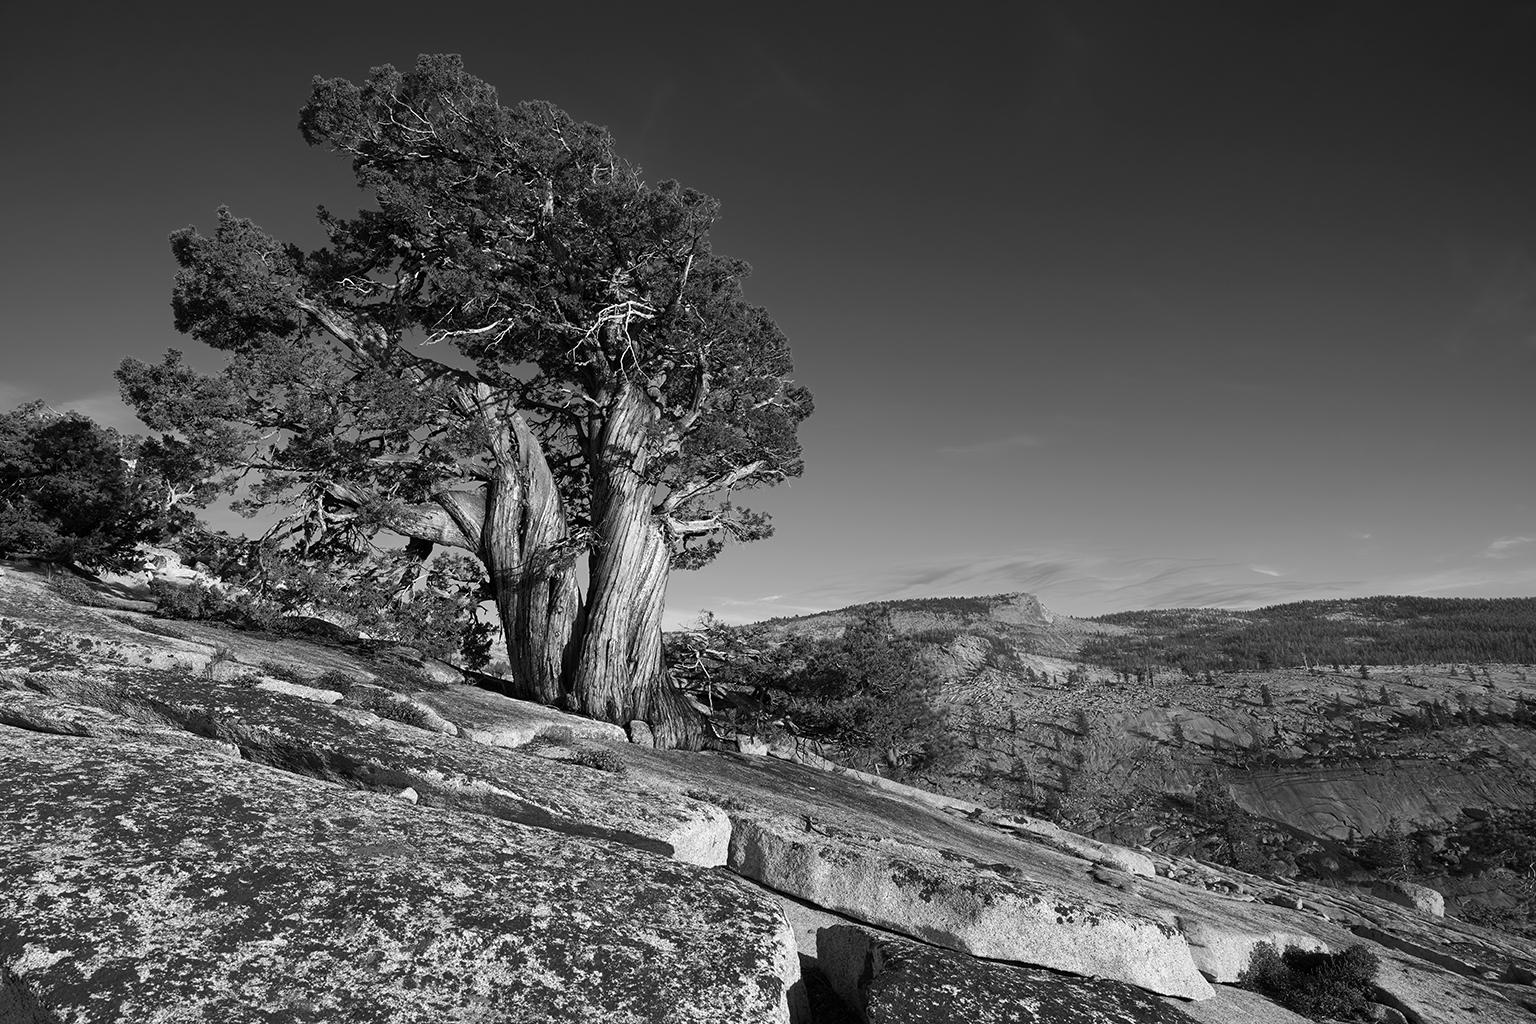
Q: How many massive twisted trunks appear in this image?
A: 2